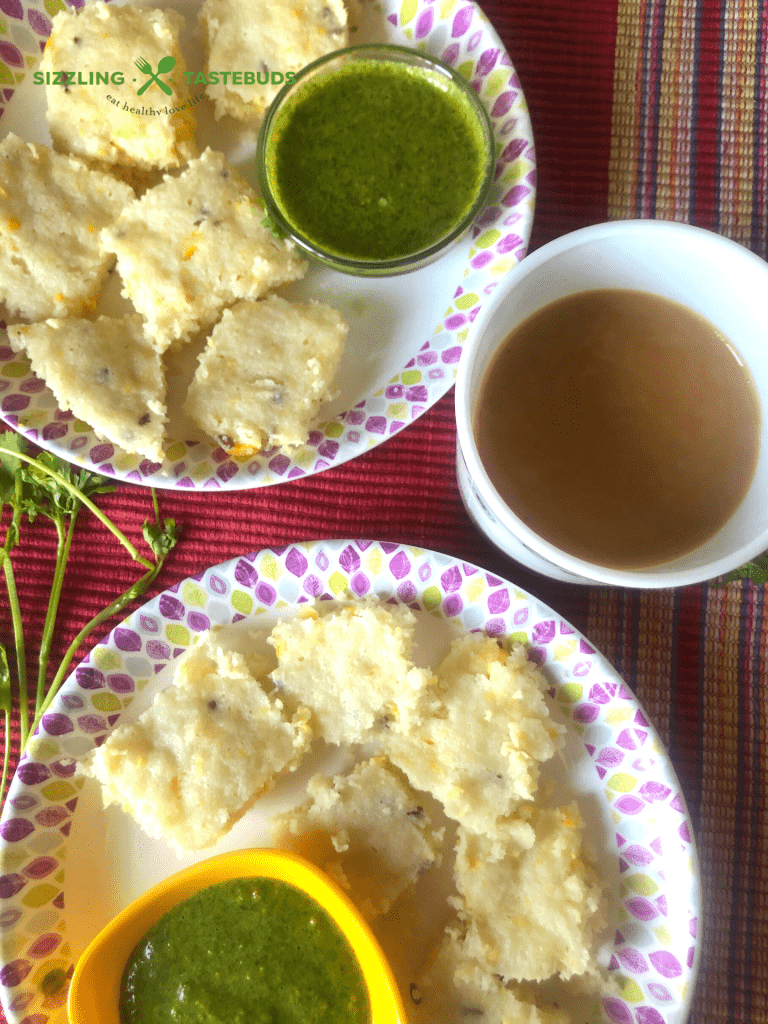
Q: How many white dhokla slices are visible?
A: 12